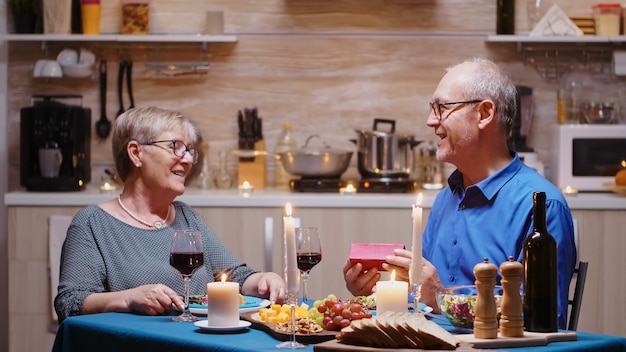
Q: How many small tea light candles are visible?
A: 4